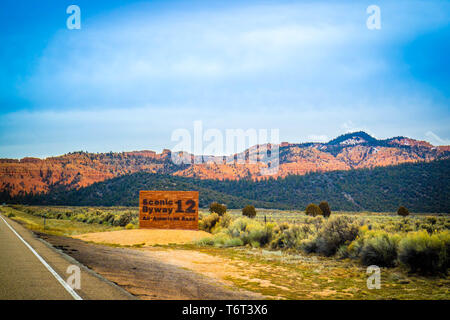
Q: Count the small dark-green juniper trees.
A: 5